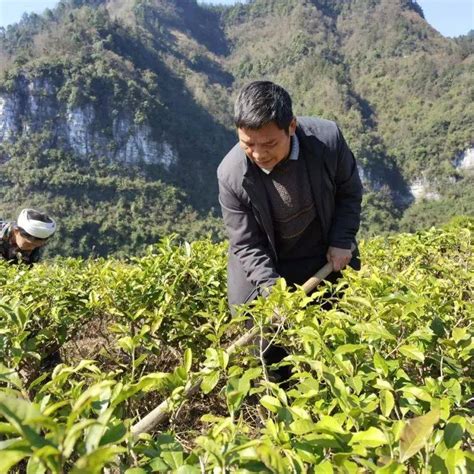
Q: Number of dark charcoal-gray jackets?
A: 1